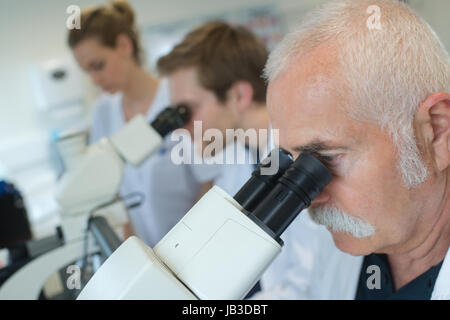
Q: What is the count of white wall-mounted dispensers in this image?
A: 1